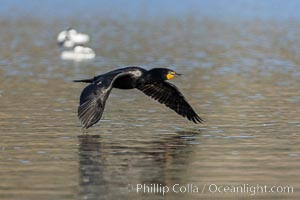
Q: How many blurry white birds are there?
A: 2